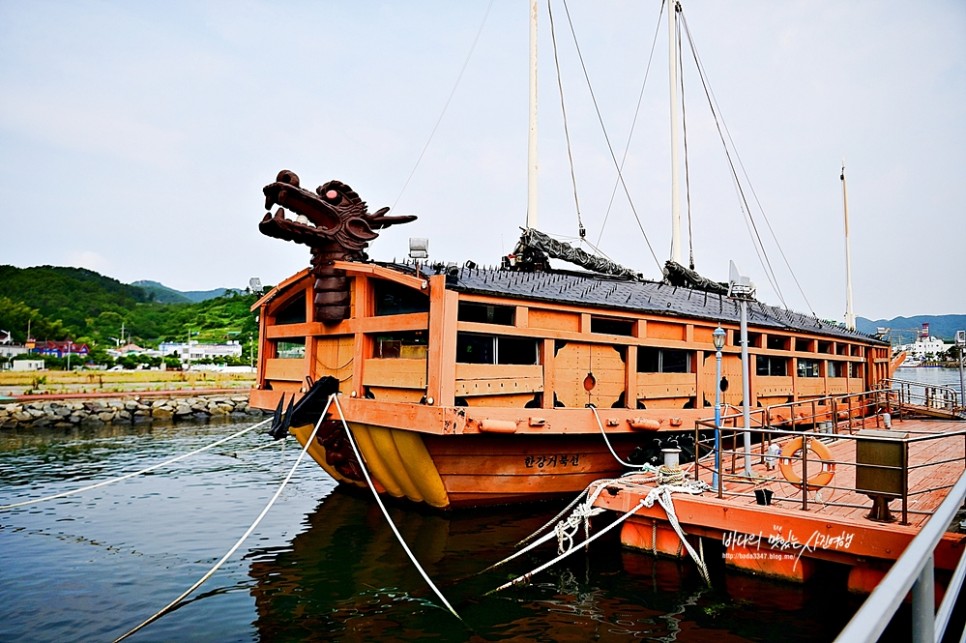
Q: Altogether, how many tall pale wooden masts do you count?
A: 3